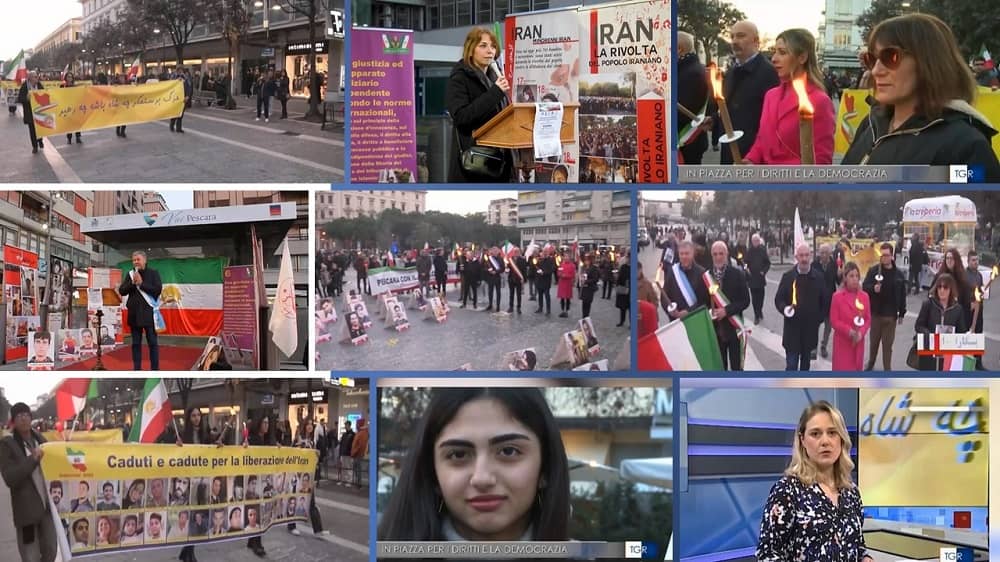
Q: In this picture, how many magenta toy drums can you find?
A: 0